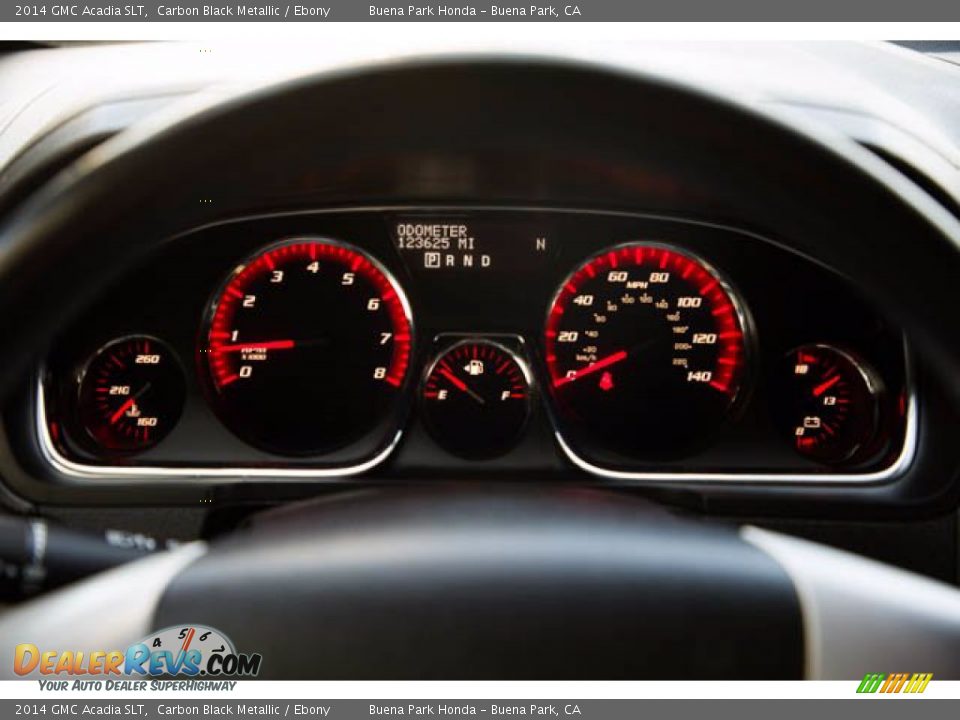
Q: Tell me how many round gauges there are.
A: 5